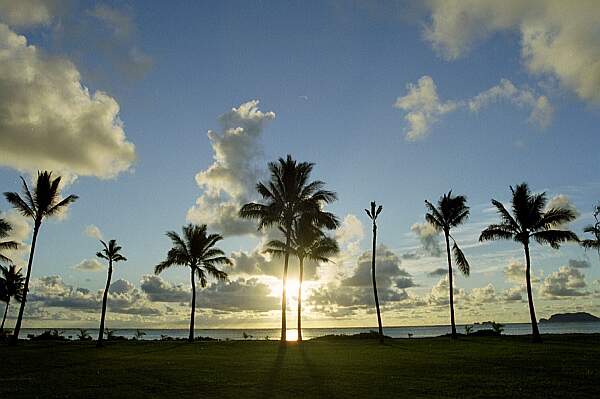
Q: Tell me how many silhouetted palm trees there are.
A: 11